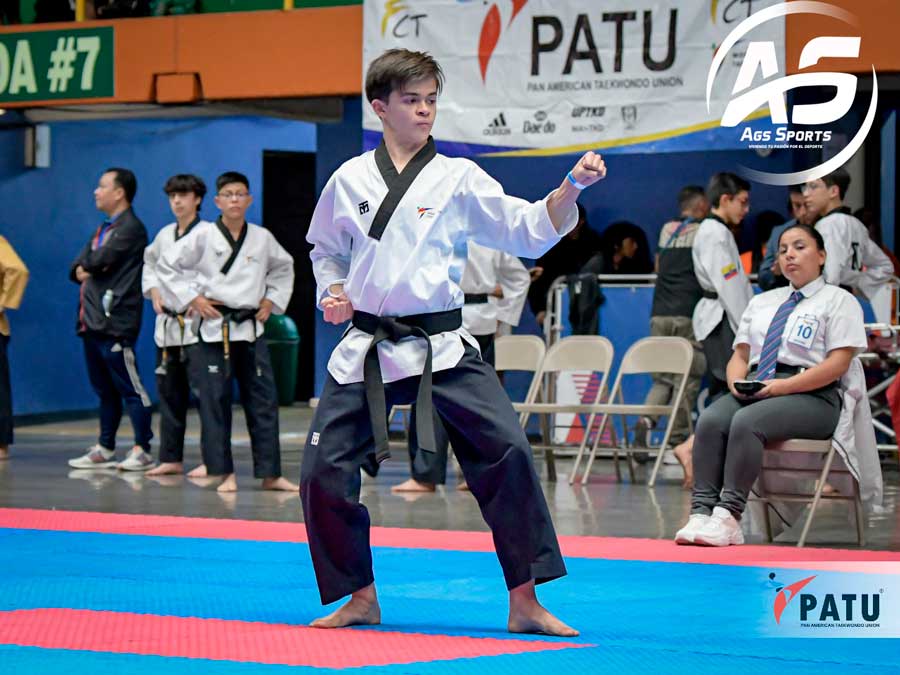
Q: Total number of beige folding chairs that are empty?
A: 3